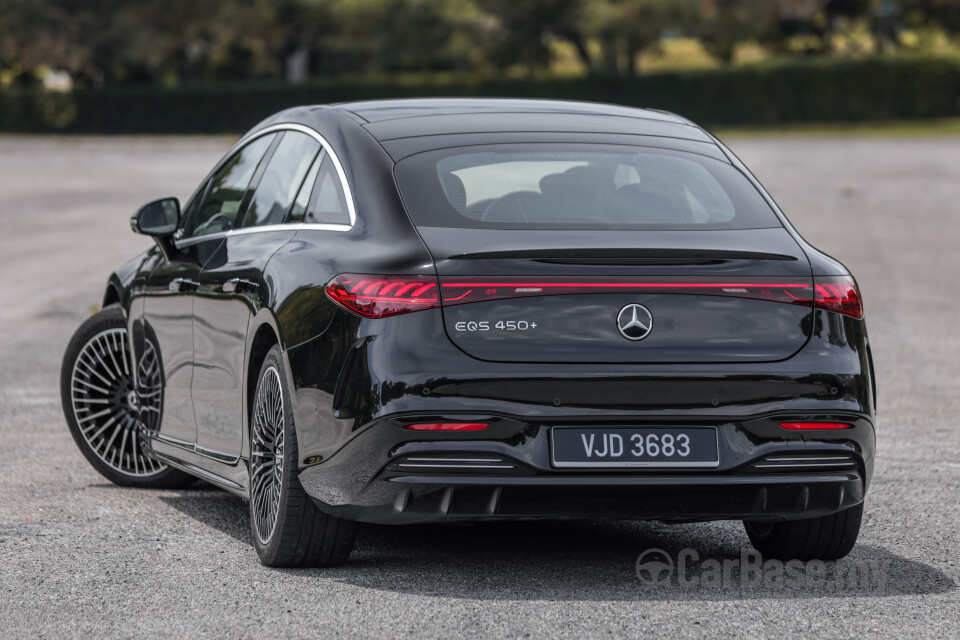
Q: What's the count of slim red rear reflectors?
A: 2